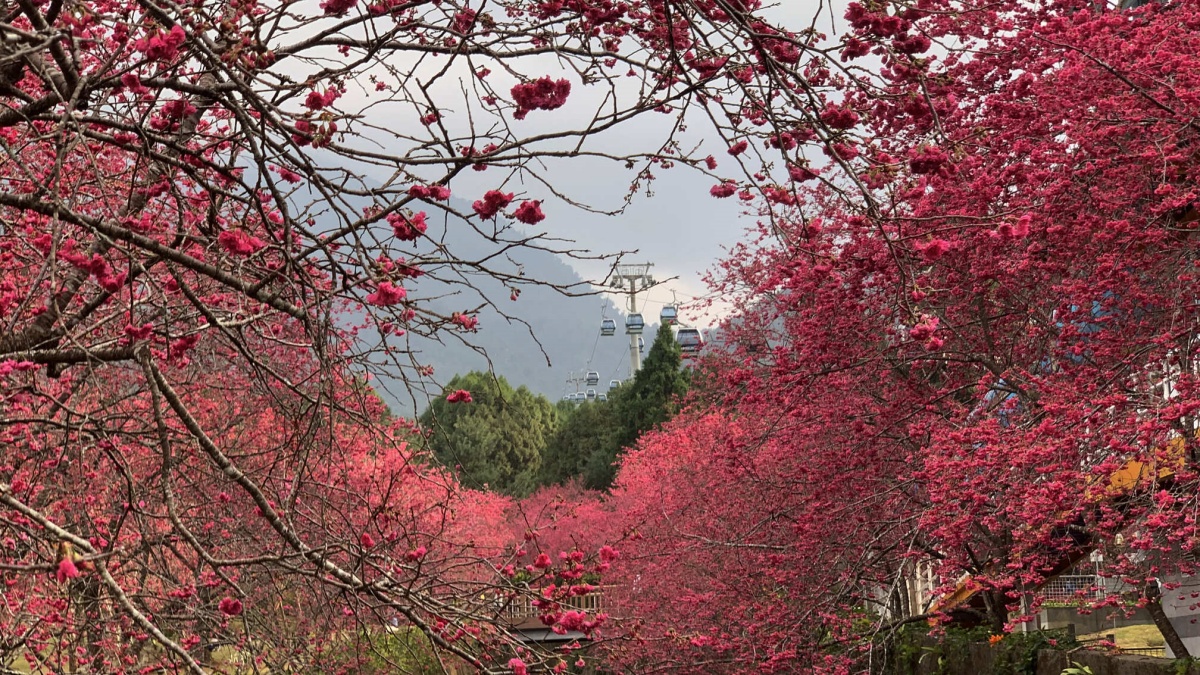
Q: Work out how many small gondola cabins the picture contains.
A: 12